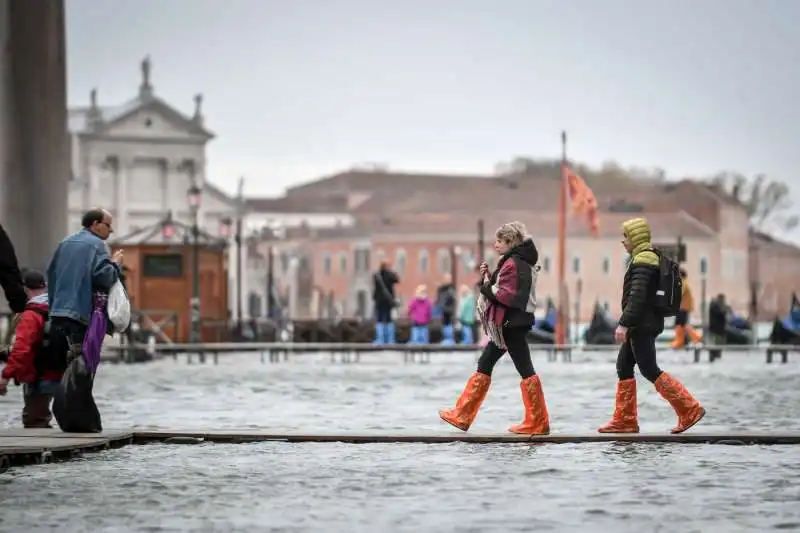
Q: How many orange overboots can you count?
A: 6